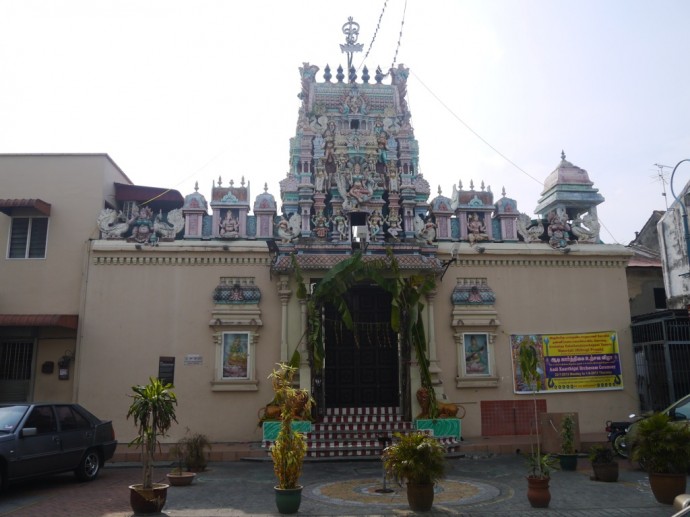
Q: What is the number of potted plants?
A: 9